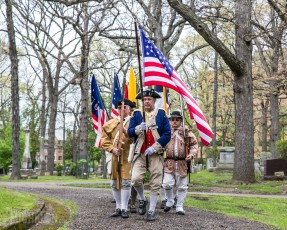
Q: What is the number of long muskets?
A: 2